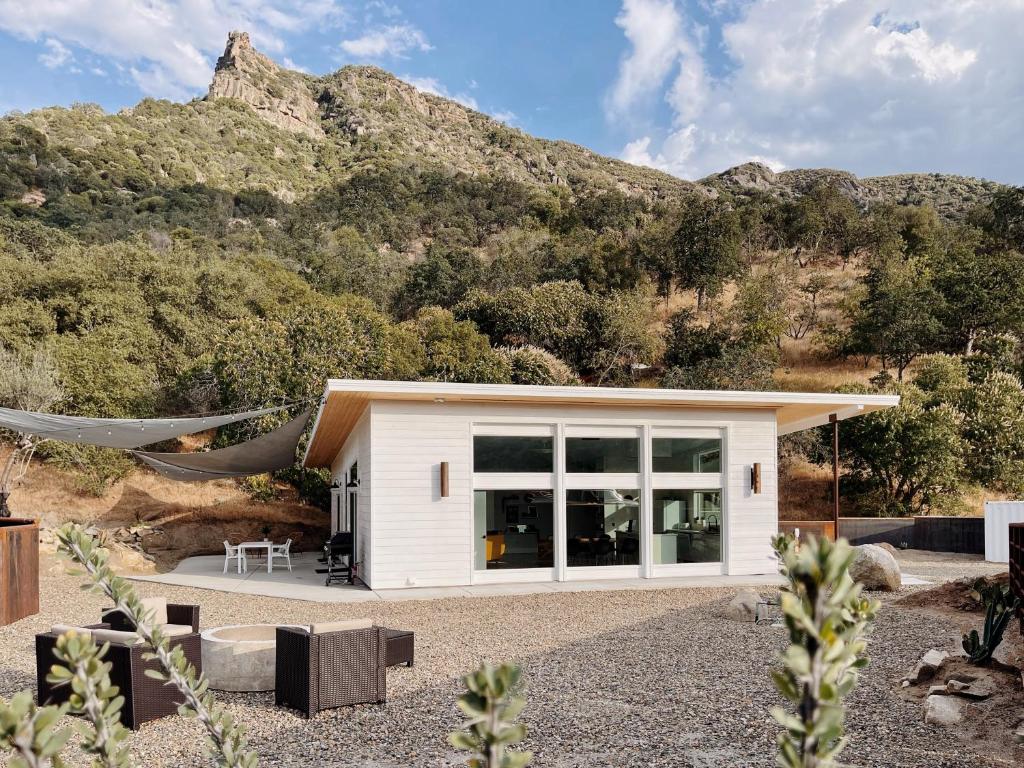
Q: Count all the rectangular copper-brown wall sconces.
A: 2